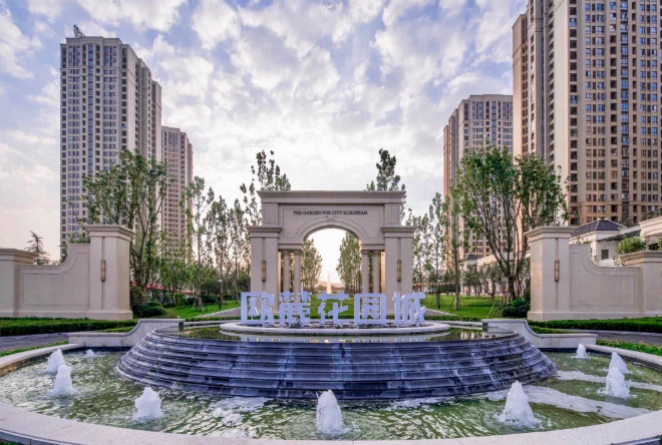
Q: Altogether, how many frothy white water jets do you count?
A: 9